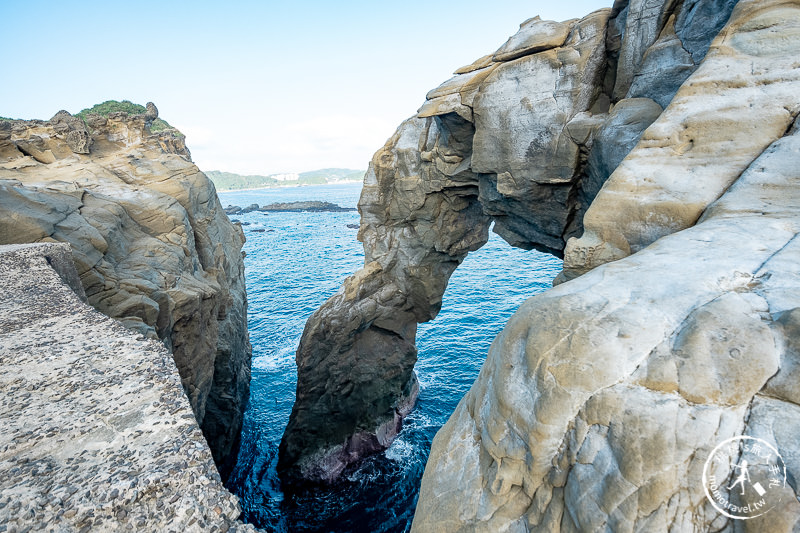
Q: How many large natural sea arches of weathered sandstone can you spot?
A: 1